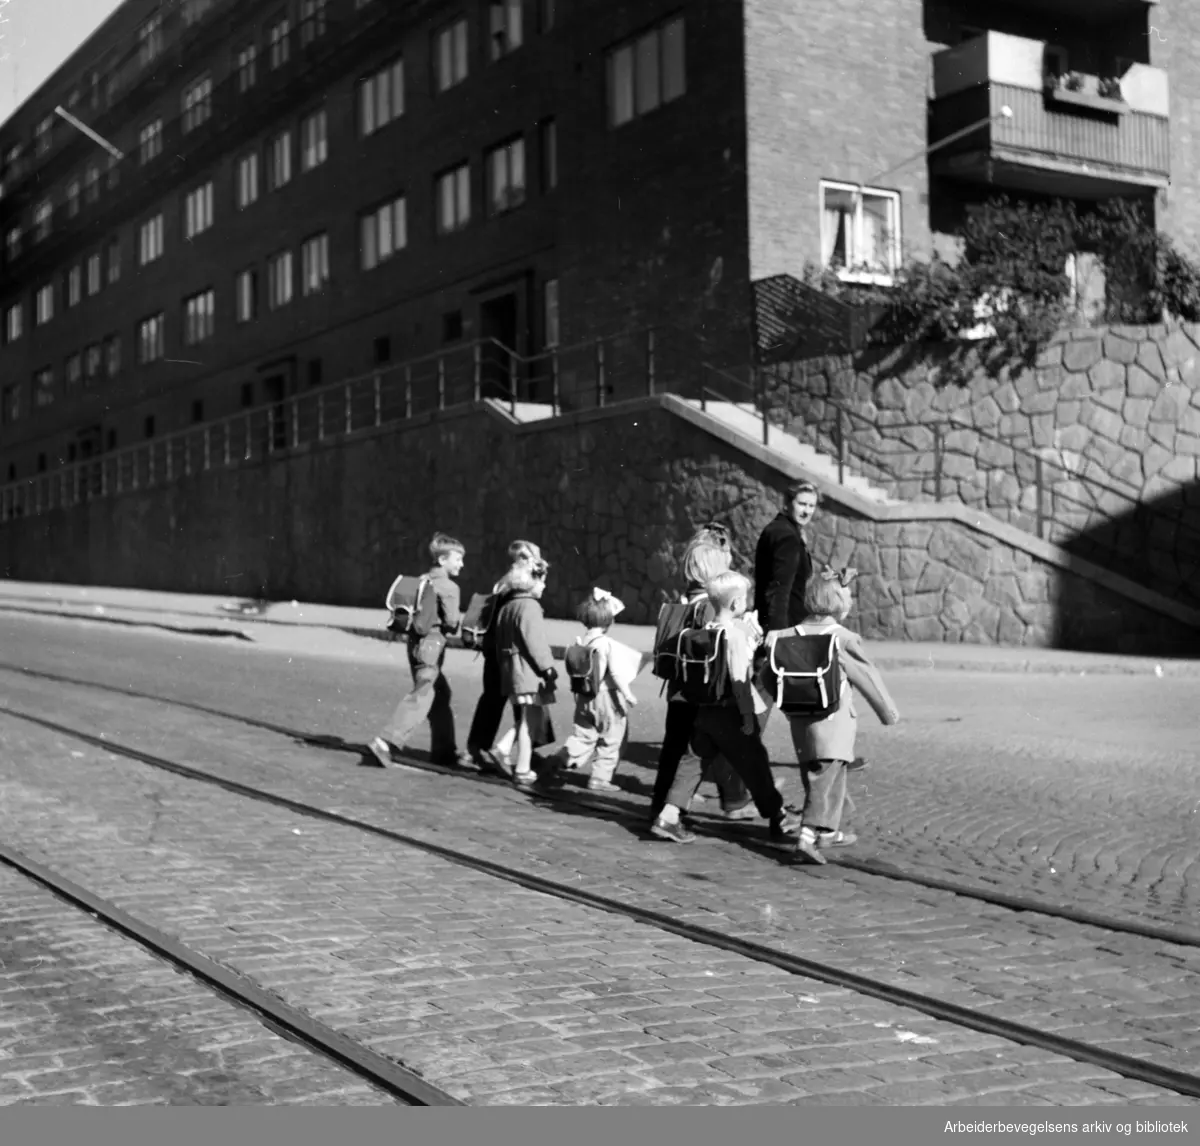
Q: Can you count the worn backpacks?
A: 6